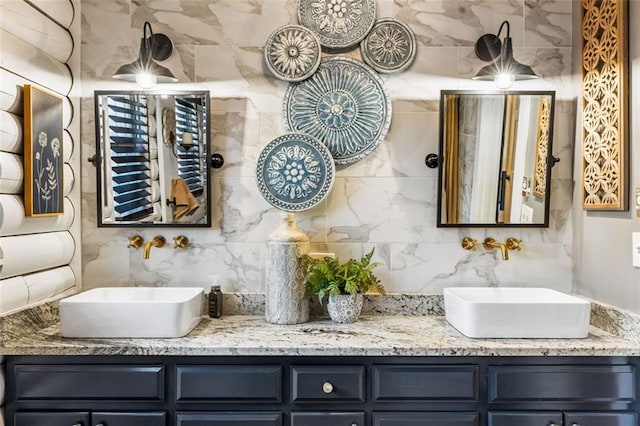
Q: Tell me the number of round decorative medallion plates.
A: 5